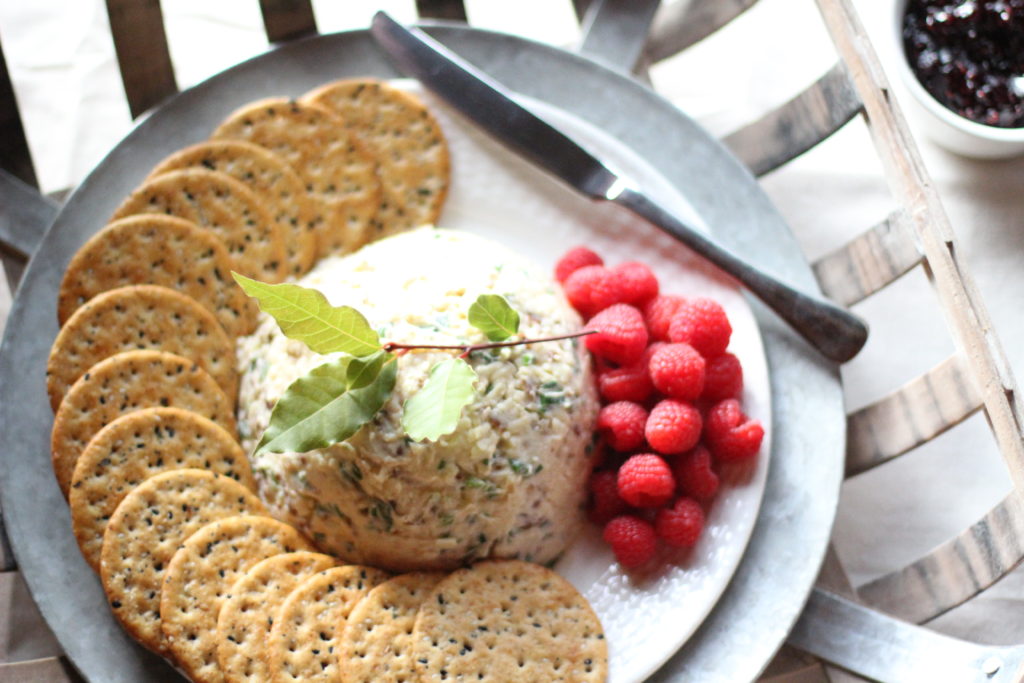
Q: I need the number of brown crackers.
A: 14